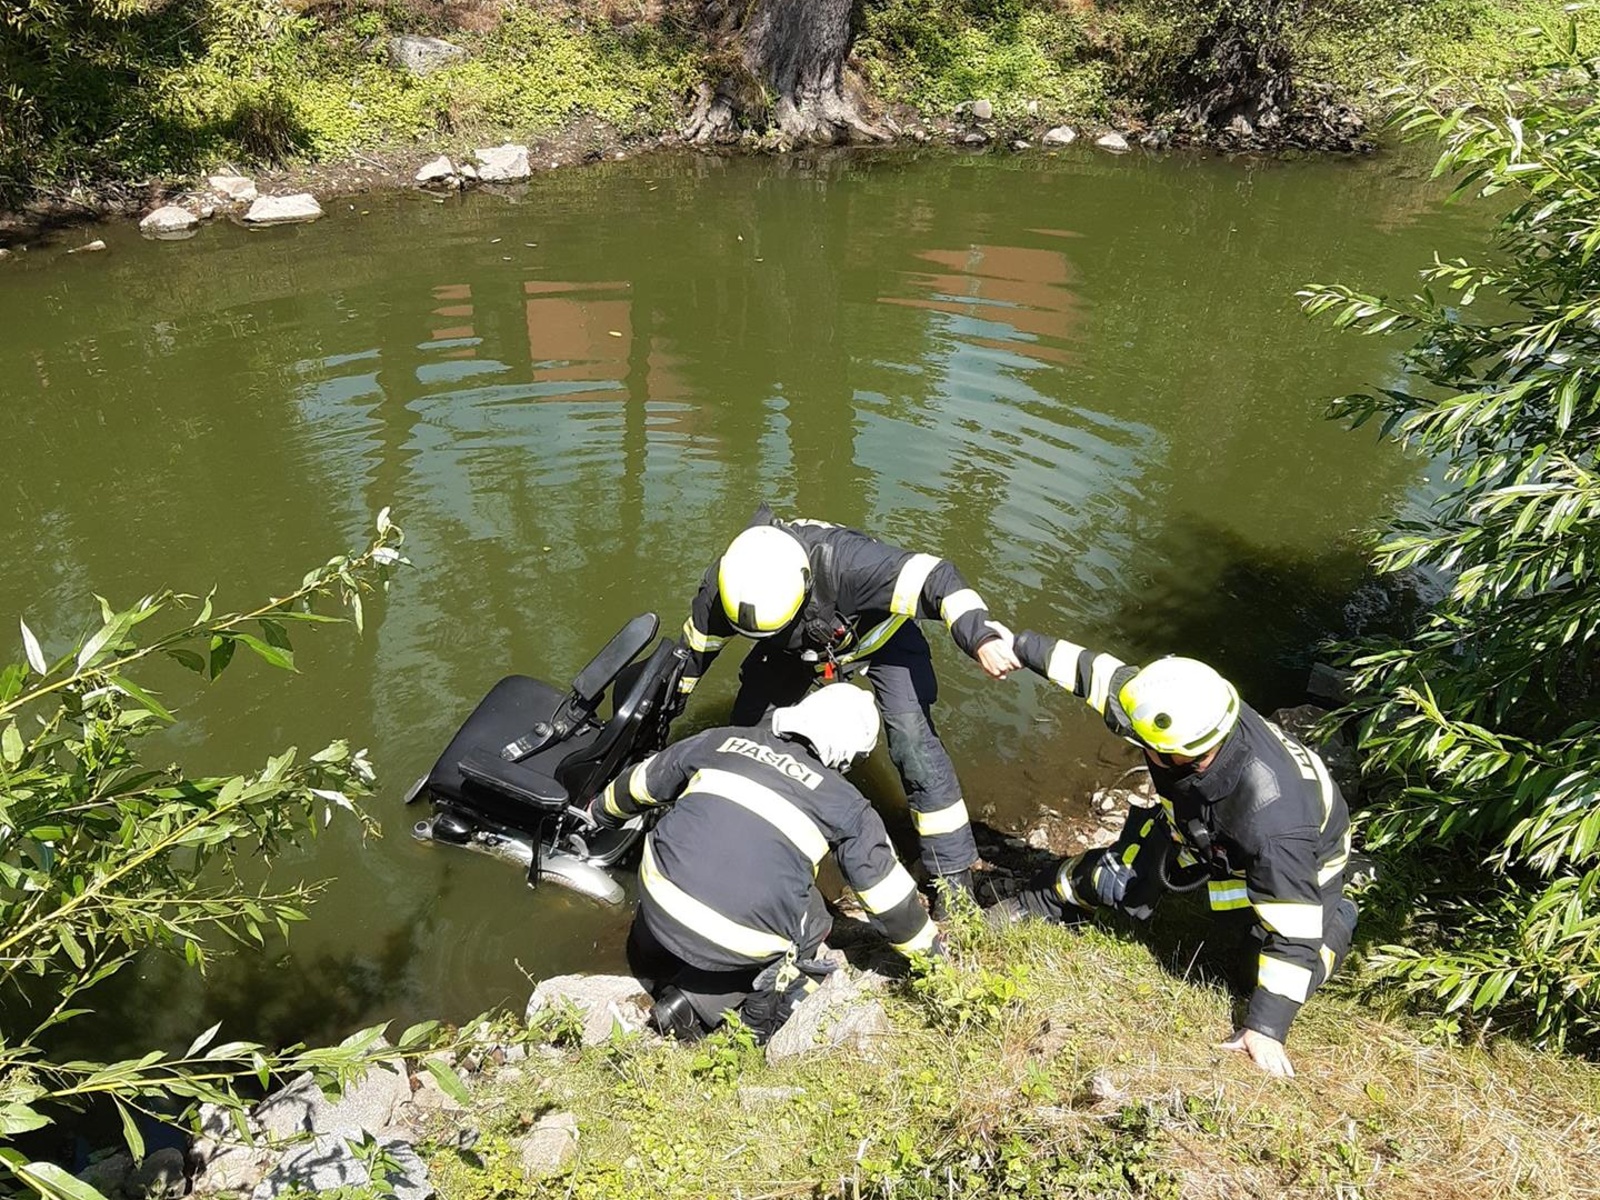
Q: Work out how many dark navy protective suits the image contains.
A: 3